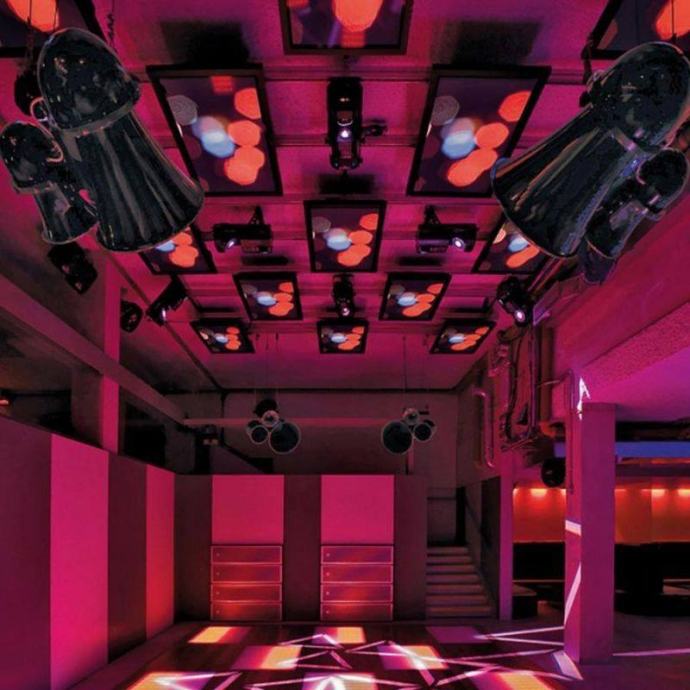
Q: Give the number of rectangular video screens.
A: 13